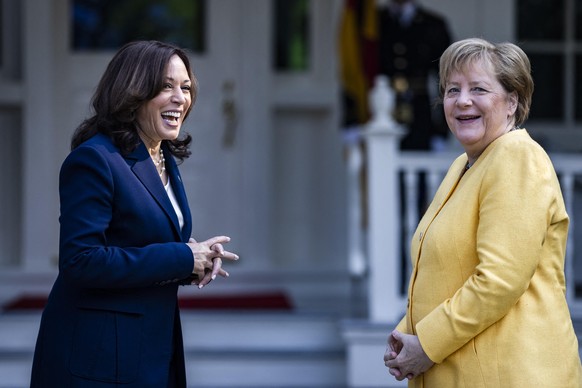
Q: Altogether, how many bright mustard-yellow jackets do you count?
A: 1